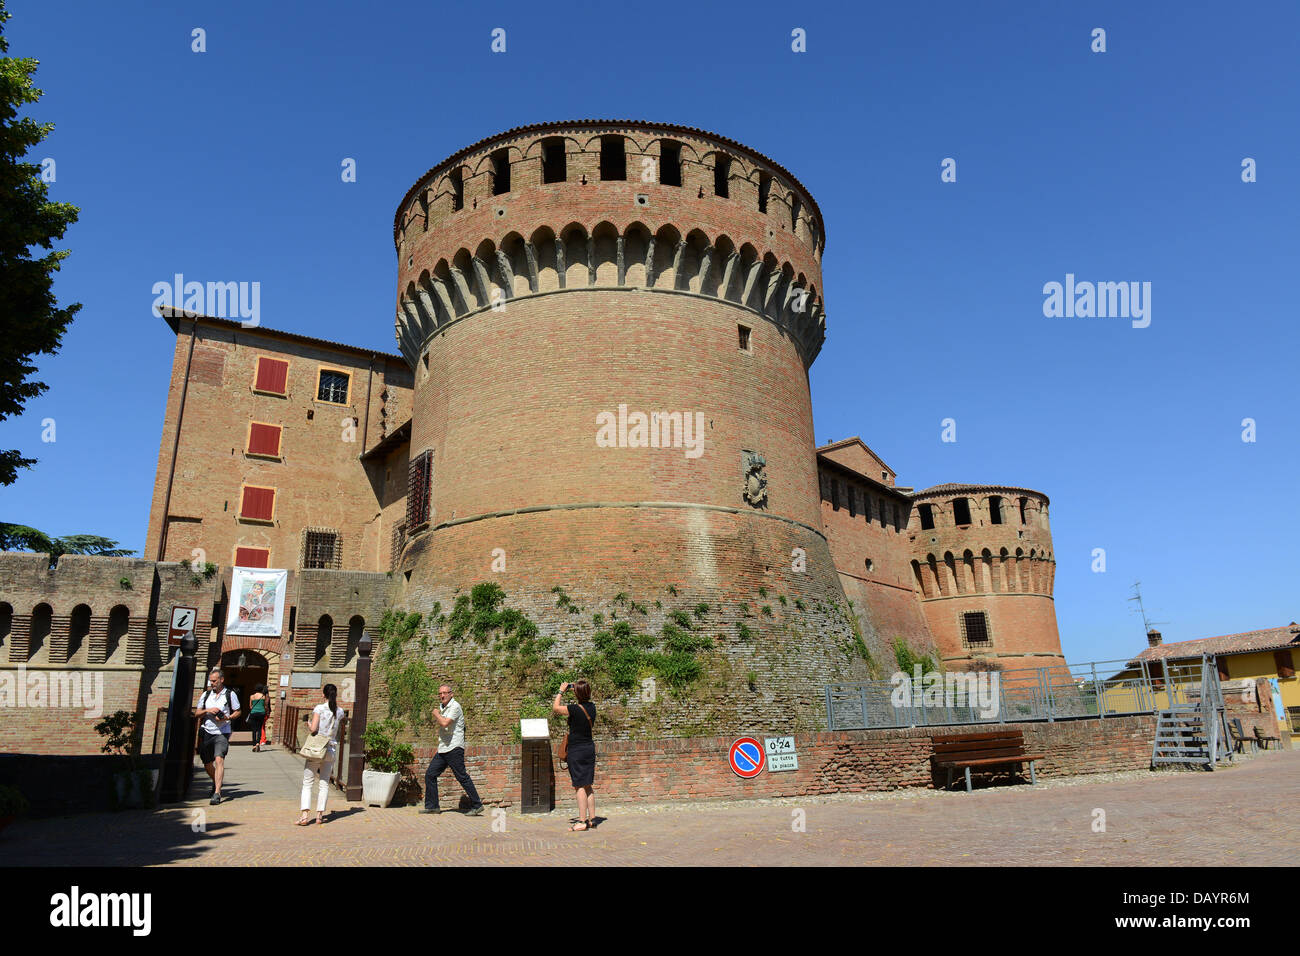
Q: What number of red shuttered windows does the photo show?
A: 4